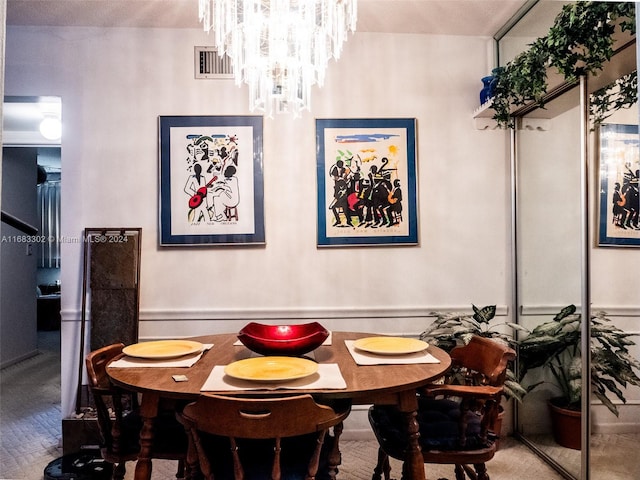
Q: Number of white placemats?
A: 4